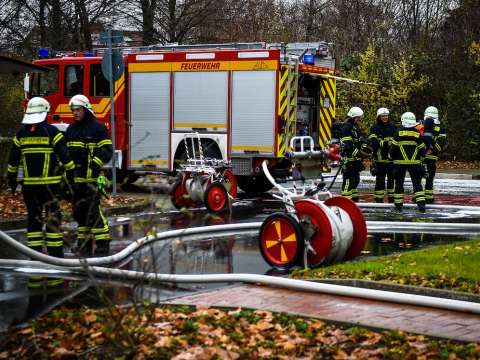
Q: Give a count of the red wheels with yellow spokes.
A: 1